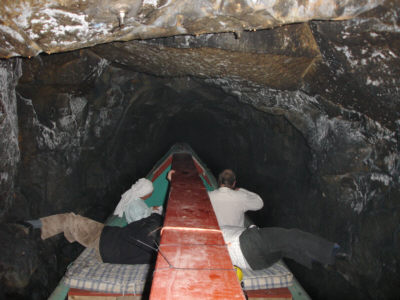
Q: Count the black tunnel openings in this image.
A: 1